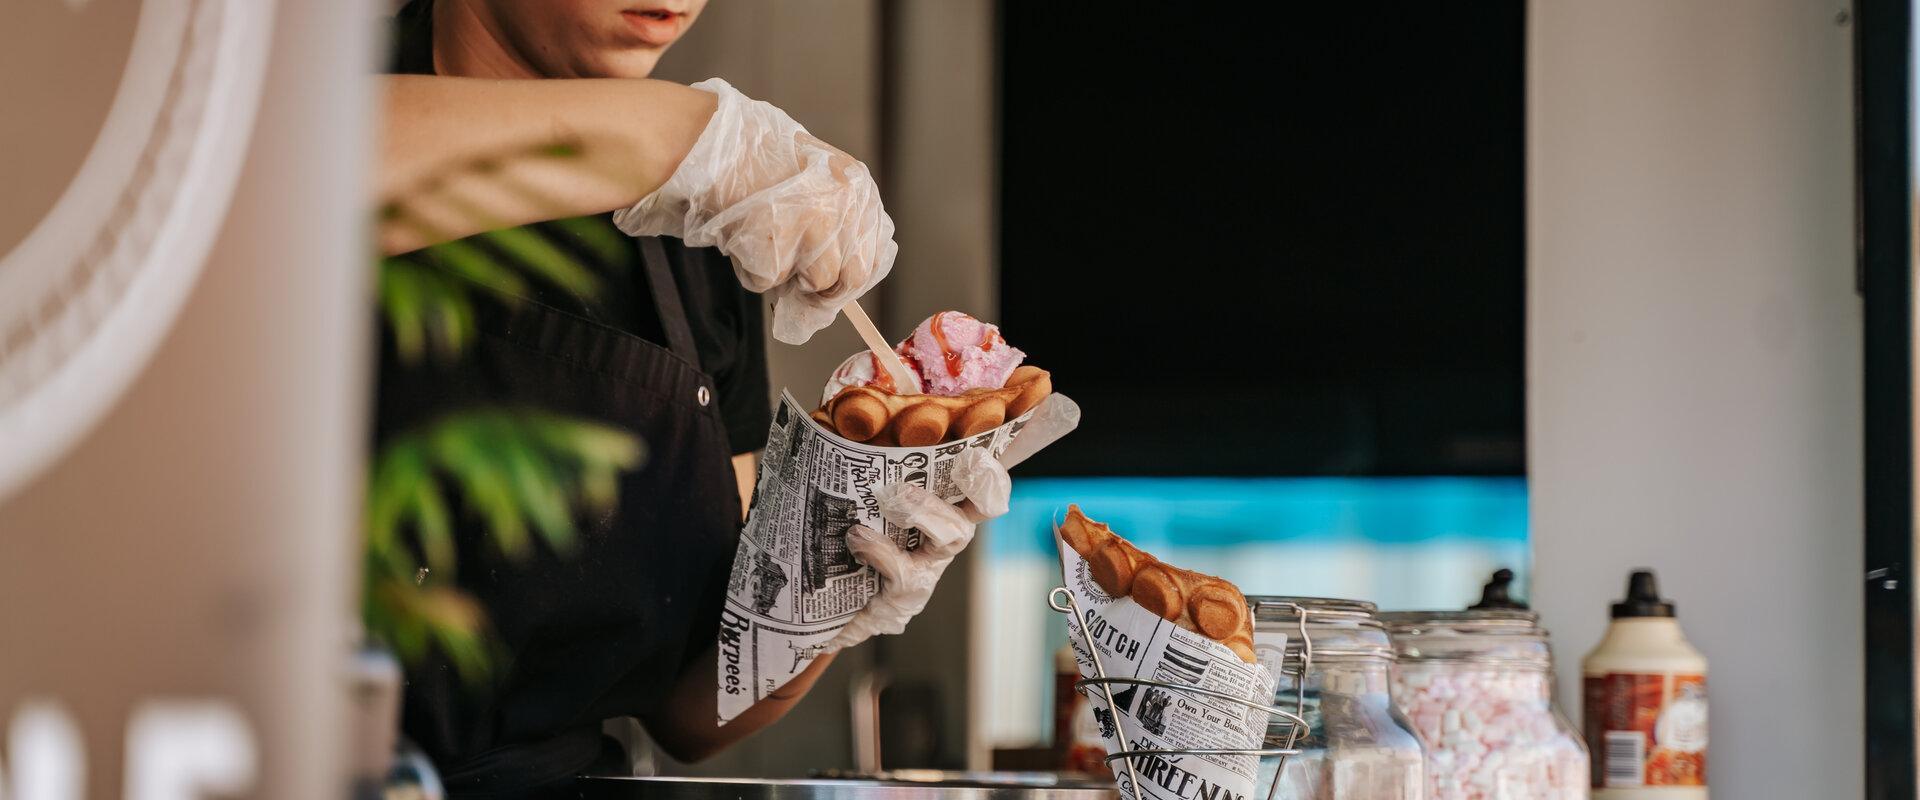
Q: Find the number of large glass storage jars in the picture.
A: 2